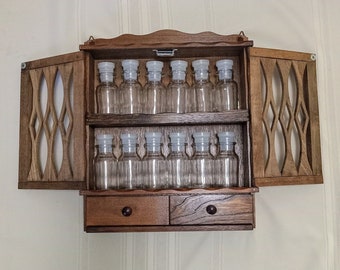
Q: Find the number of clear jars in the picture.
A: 12